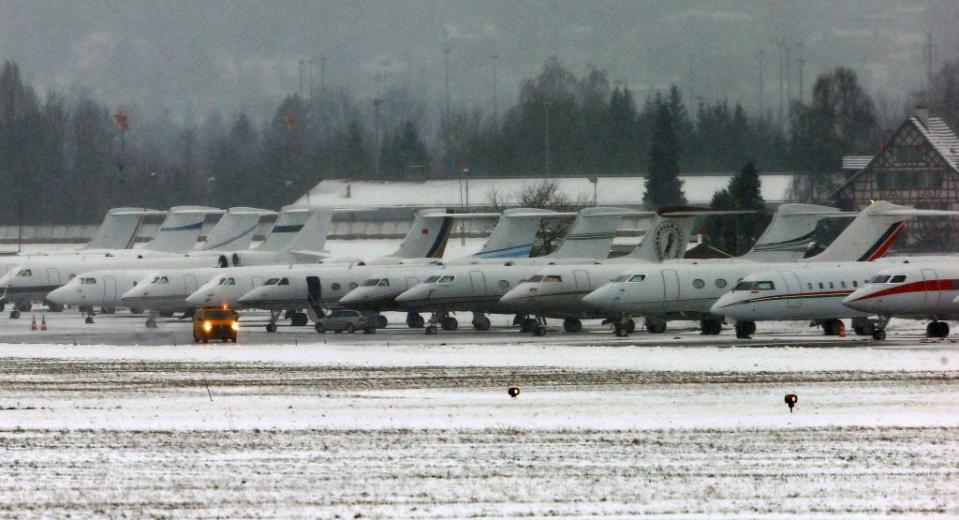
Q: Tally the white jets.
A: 11